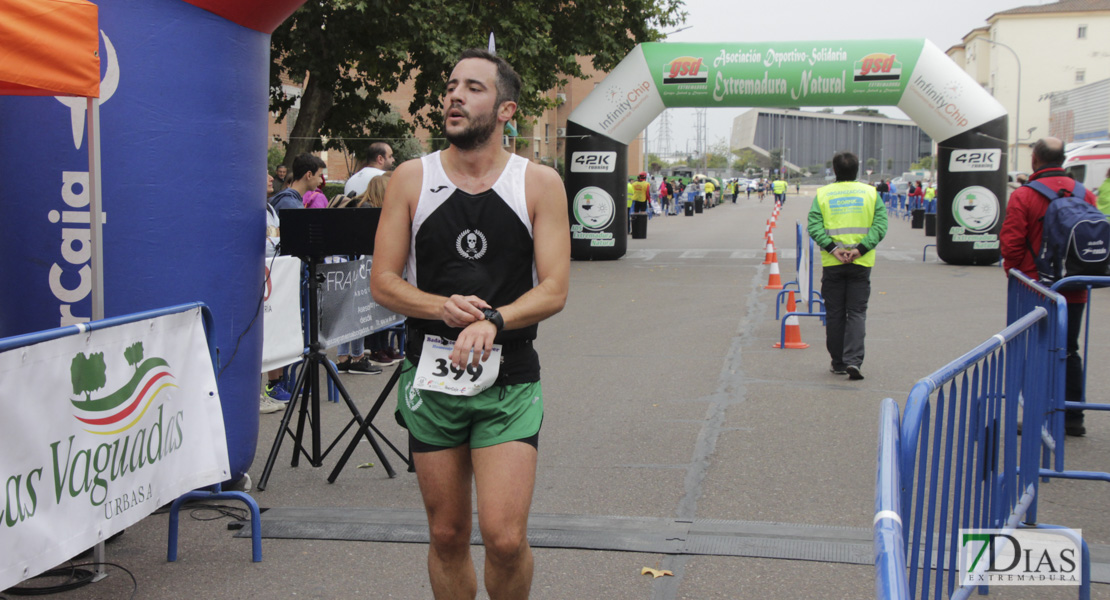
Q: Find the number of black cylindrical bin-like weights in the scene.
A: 5